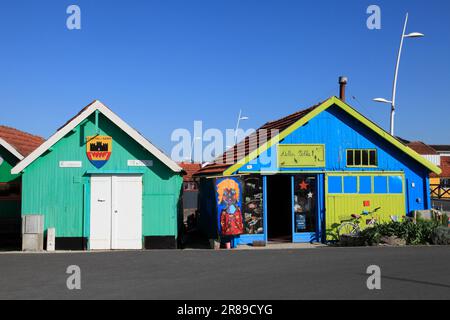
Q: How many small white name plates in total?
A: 2